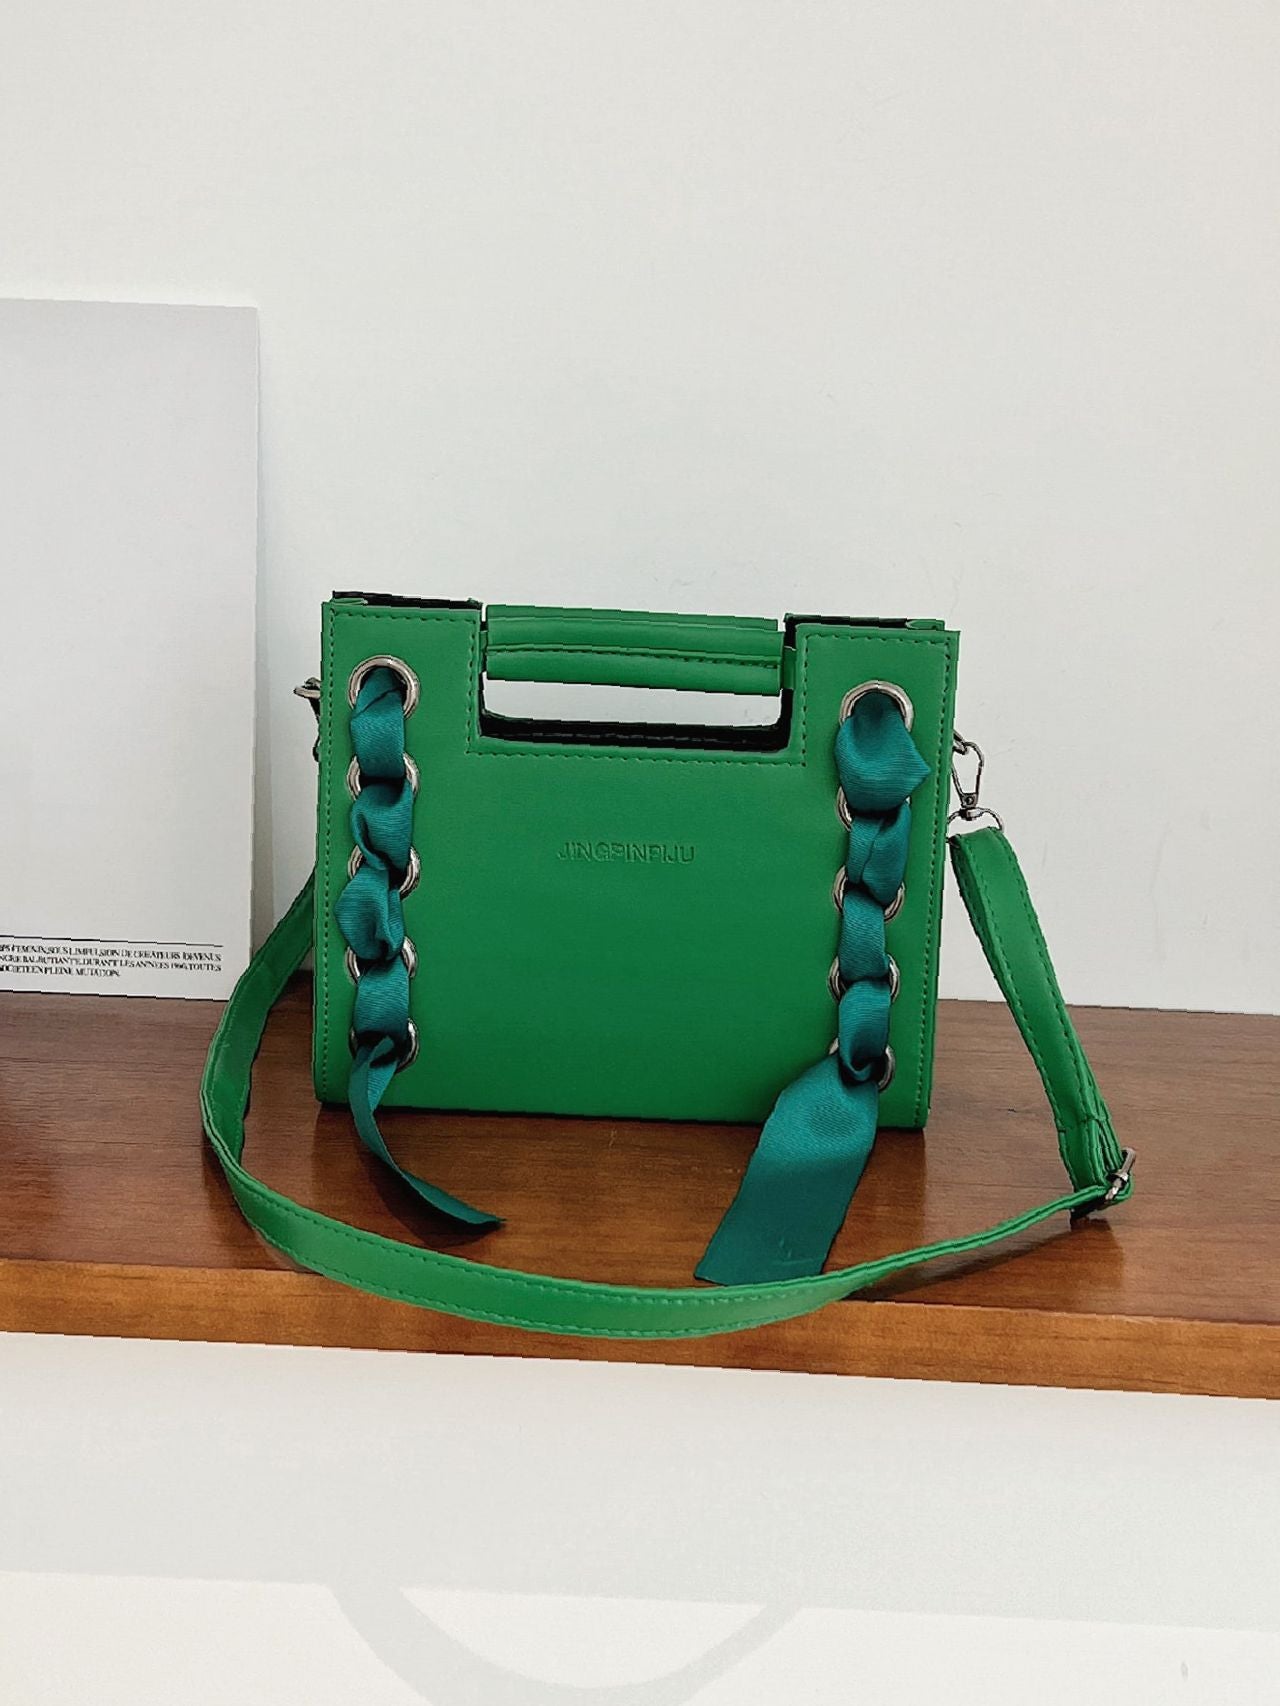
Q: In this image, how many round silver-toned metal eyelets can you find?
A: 10